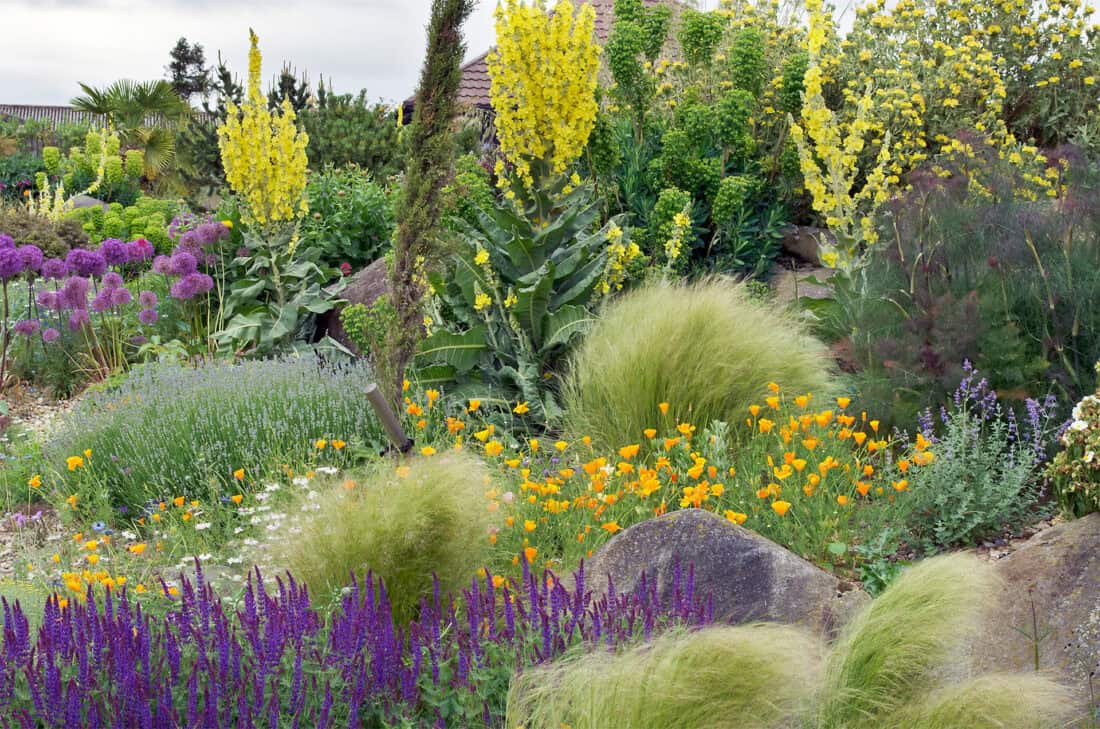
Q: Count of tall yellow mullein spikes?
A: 3